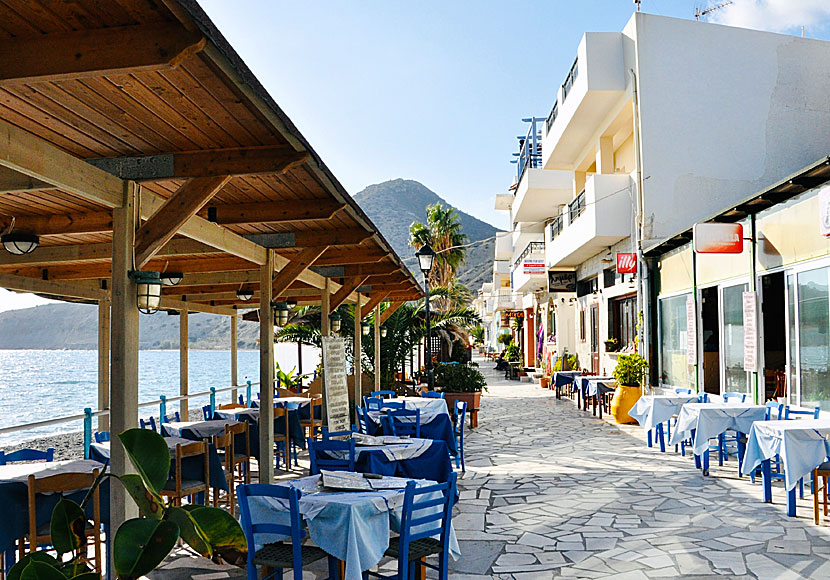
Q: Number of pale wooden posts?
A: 8